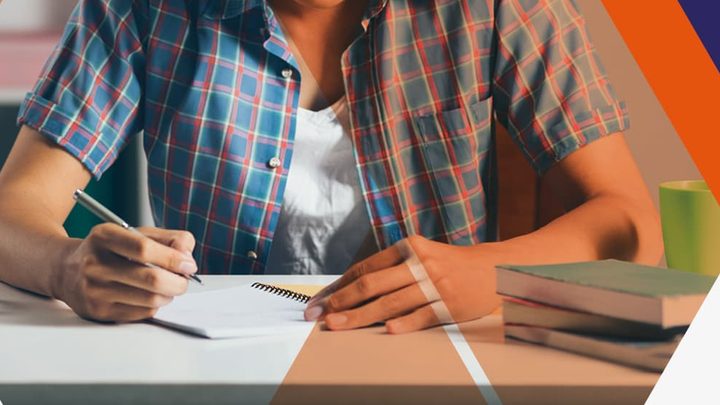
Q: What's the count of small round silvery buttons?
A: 3